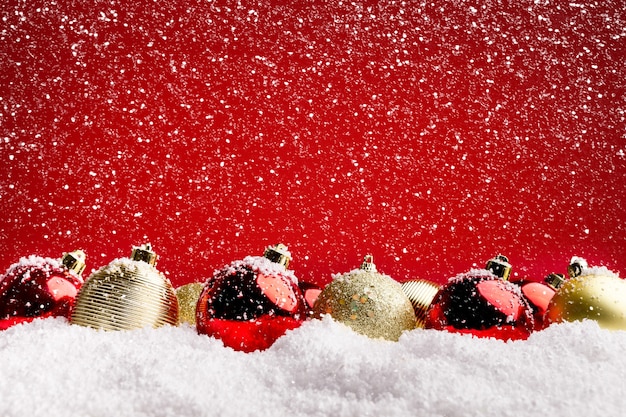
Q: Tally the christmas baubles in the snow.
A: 10